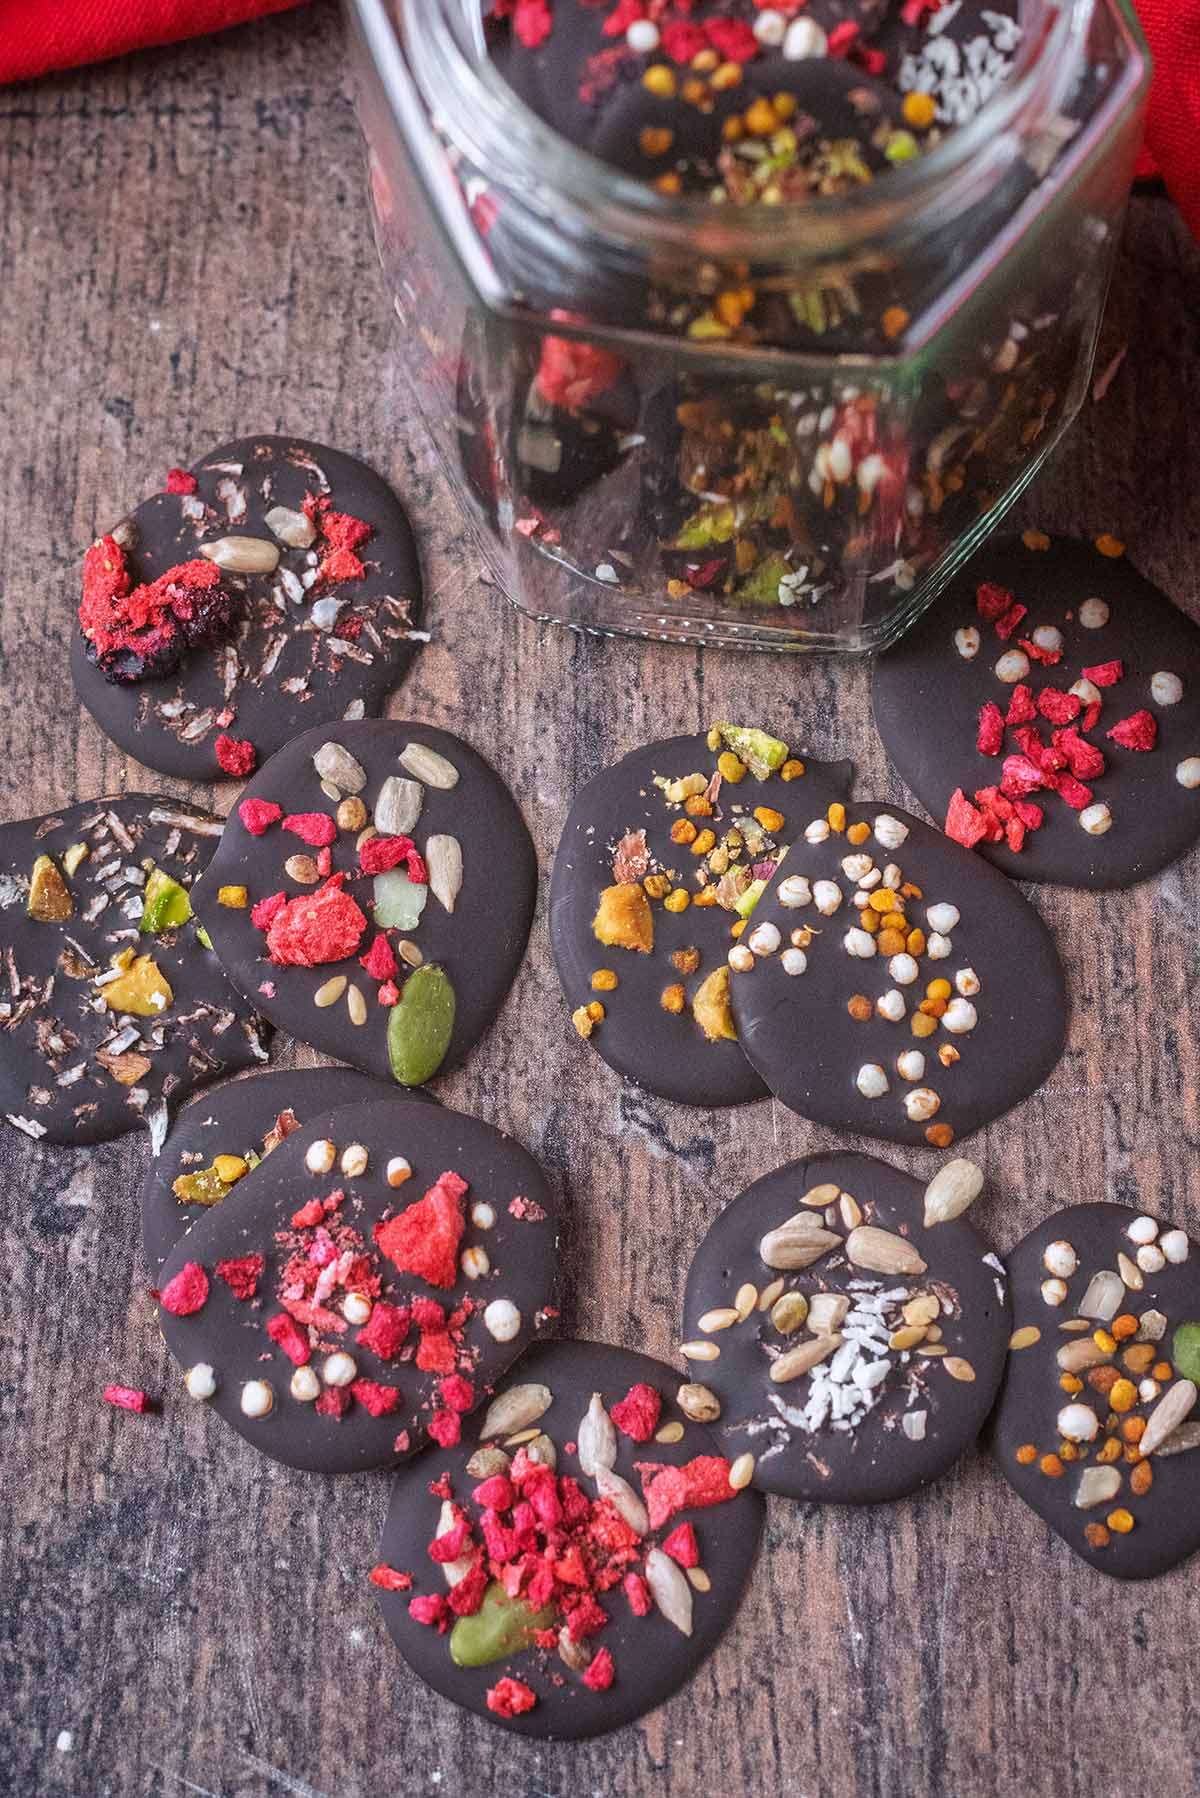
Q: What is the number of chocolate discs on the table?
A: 11